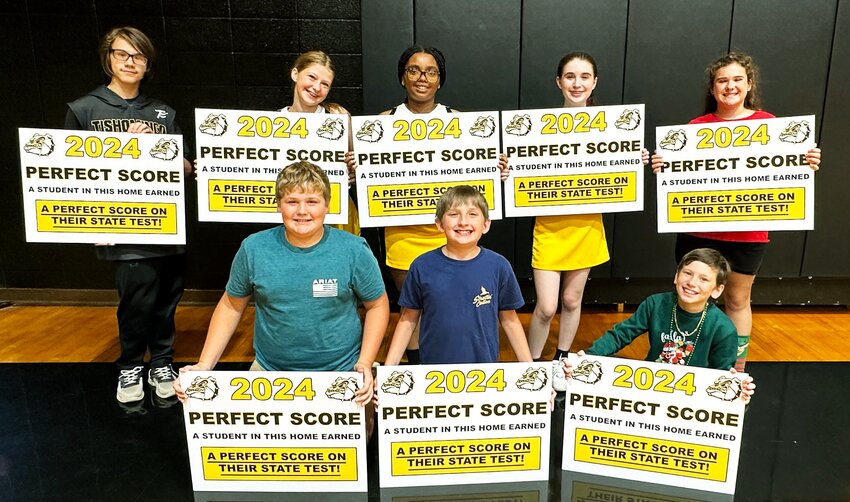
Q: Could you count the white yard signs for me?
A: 8